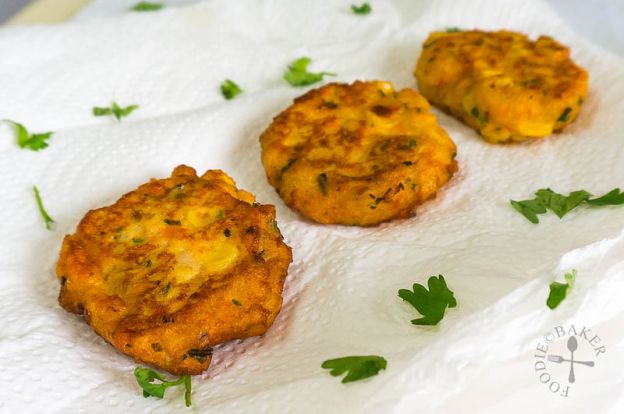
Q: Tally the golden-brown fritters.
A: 3